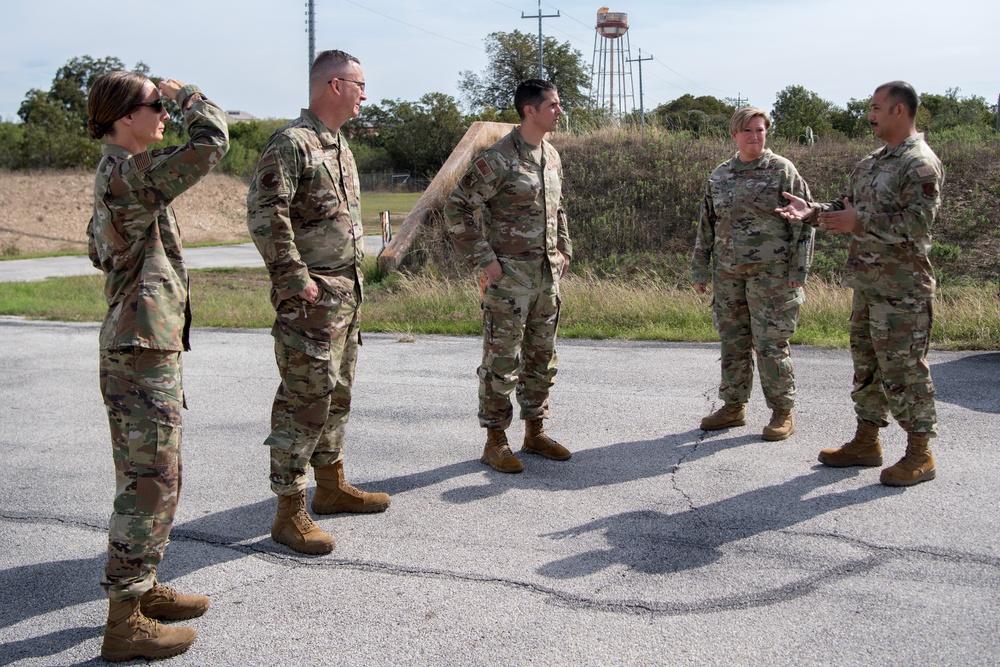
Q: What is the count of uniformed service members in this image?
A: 5